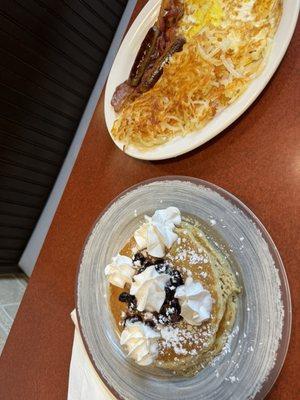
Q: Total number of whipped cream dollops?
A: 5